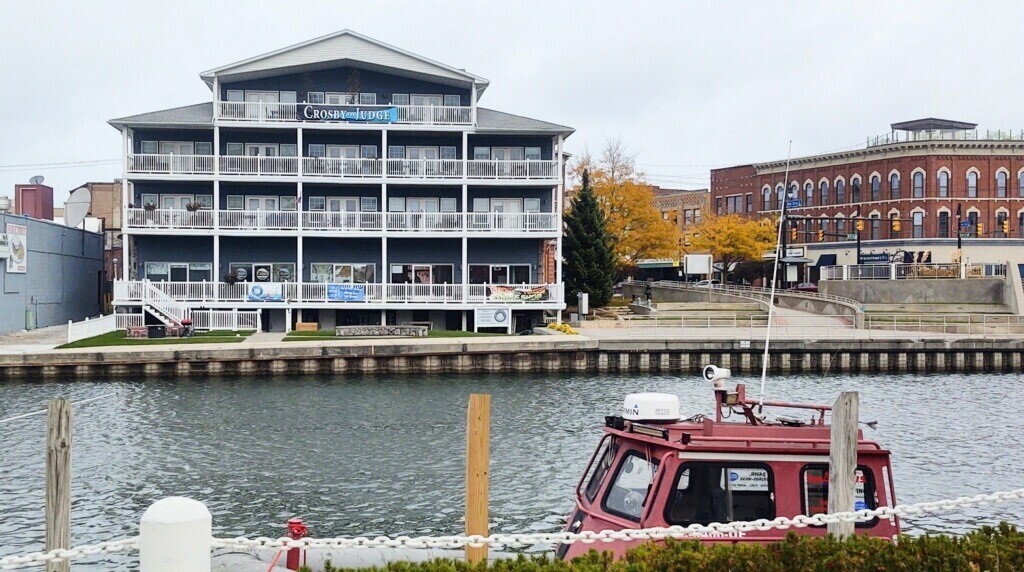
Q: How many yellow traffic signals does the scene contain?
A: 6